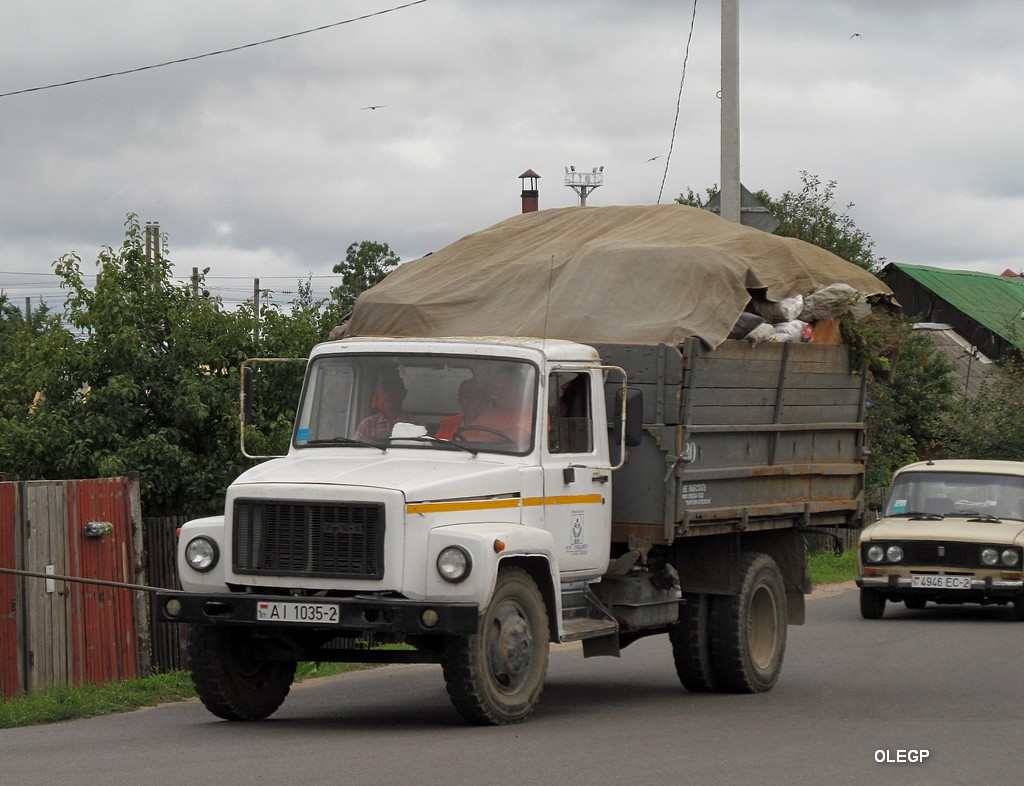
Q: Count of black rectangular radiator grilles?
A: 2